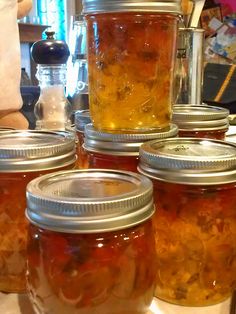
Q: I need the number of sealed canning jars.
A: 7